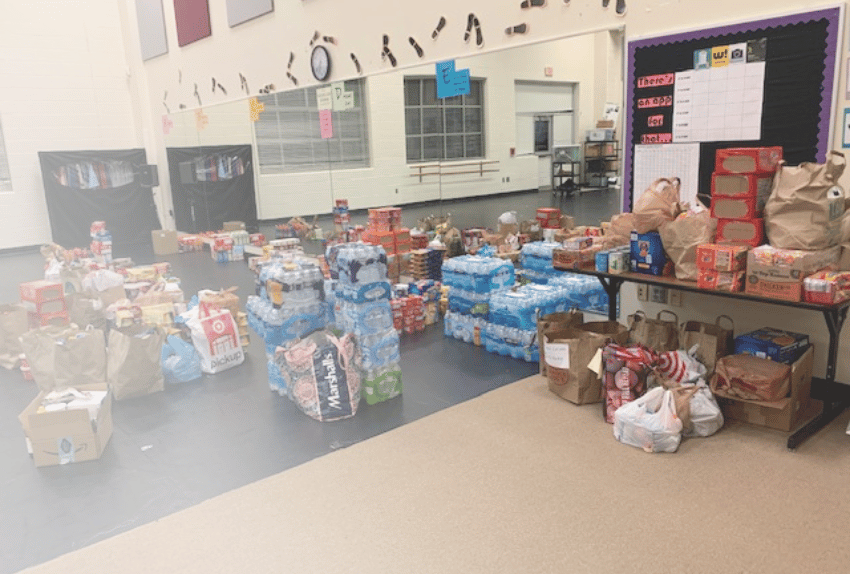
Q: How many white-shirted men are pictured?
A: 0